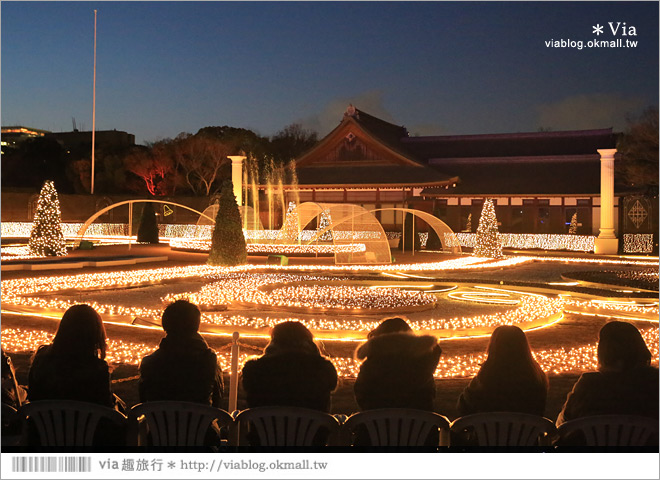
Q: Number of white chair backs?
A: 6